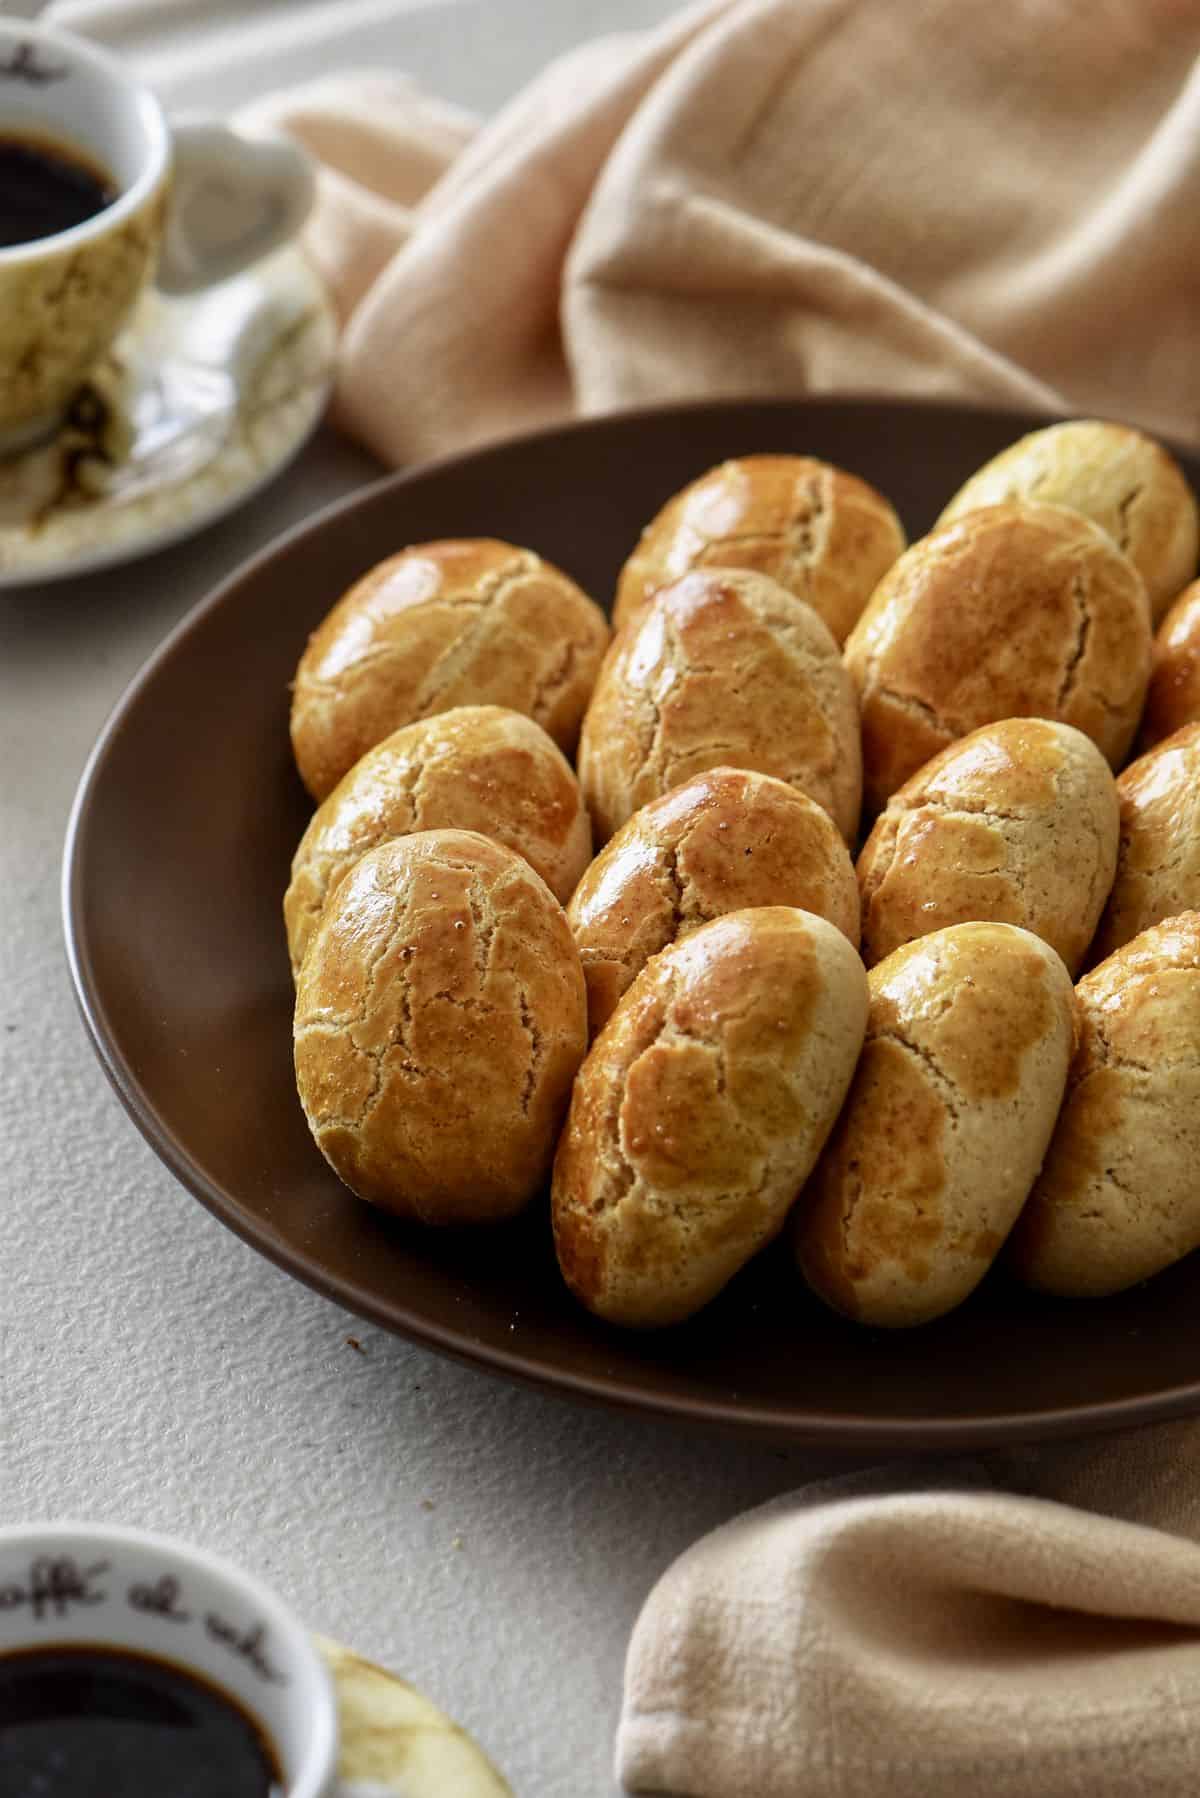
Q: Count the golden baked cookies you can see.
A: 14